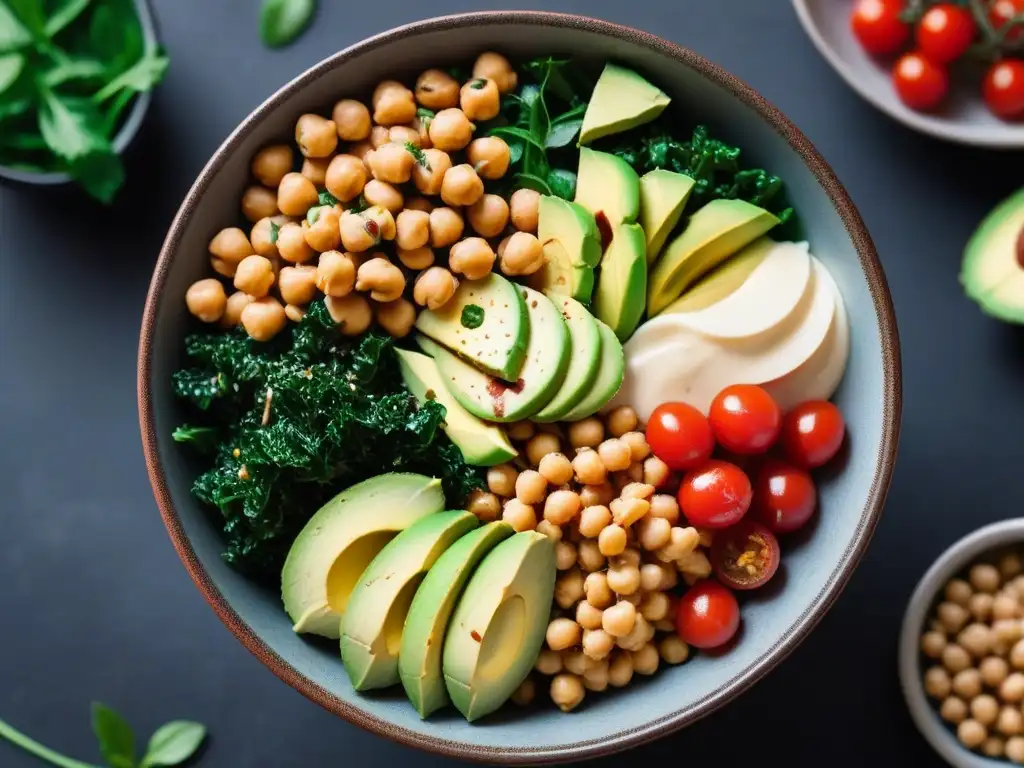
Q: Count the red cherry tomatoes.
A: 12